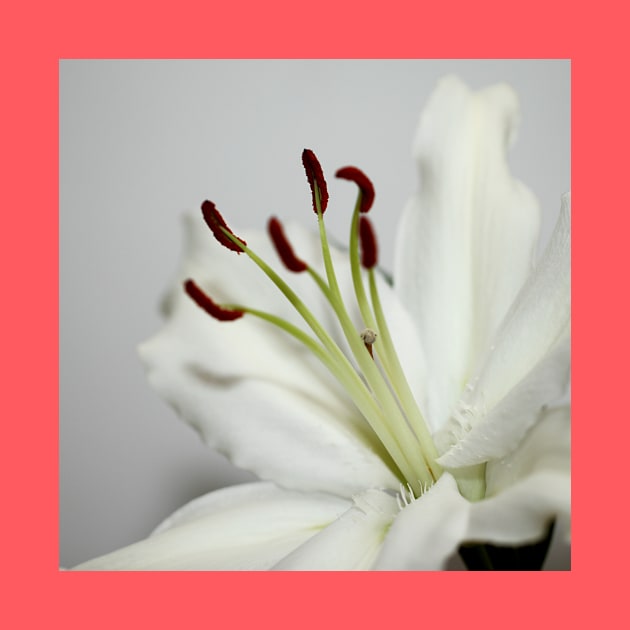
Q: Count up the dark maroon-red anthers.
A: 6